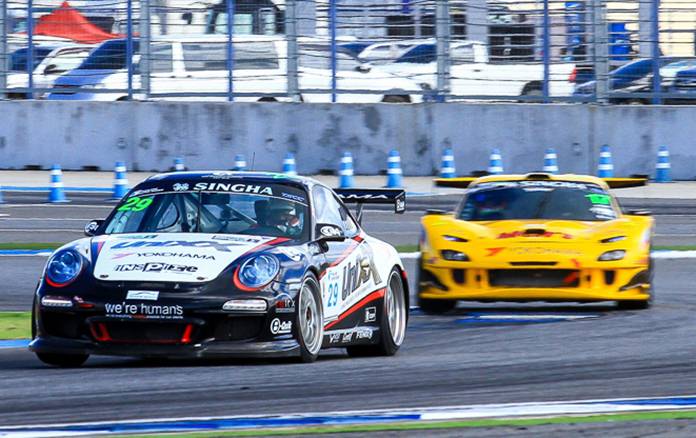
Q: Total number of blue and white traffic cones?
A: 12